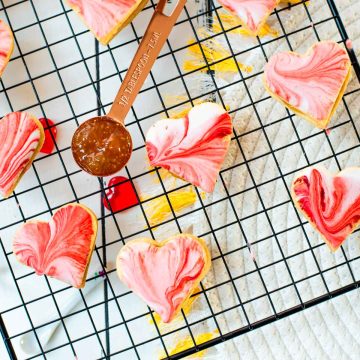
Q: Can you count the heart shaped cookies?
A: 9